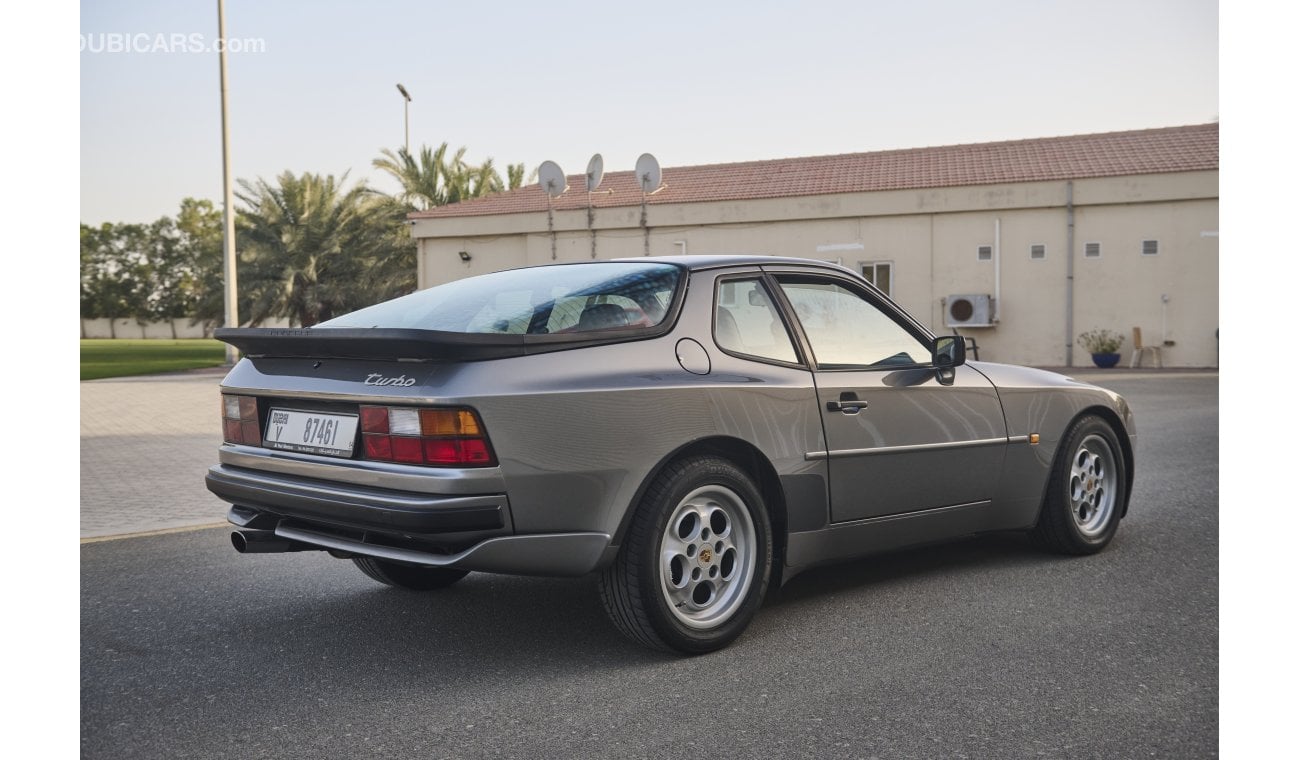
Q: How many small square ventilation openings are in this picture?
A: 4